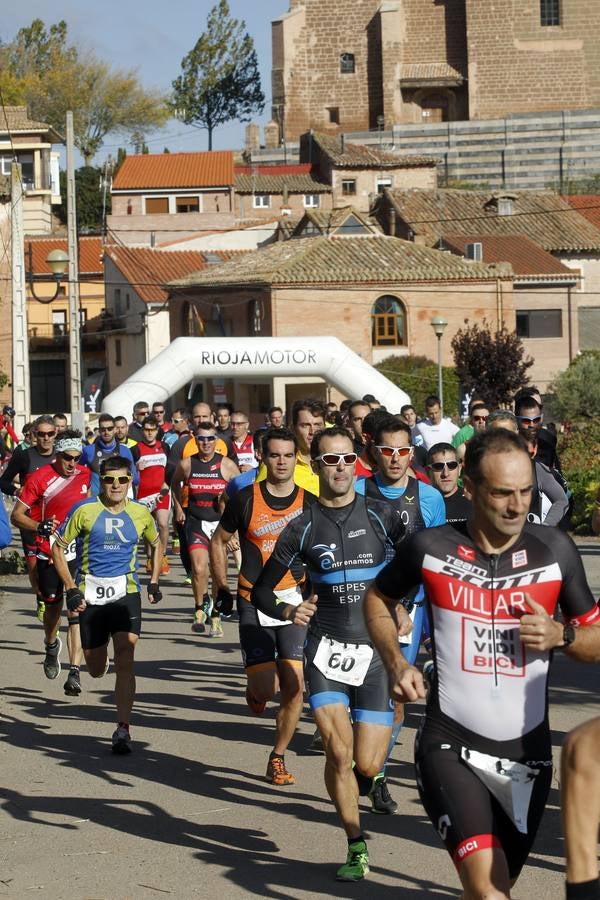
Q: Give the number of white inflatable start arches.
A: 1